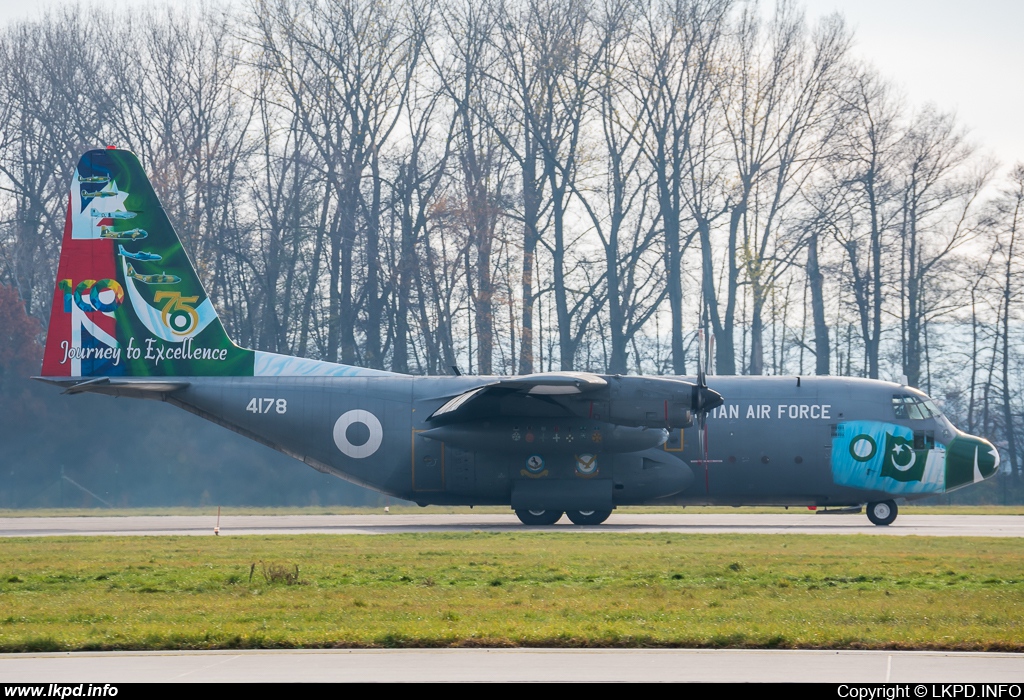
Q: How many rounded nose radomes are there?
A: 1